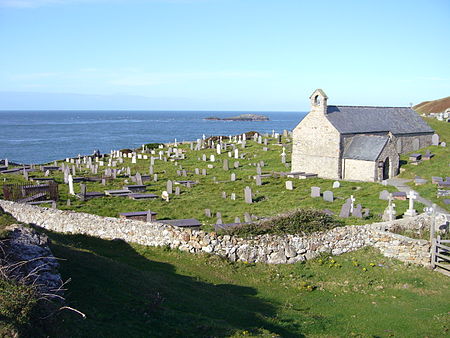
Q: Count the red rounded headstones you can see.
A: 0